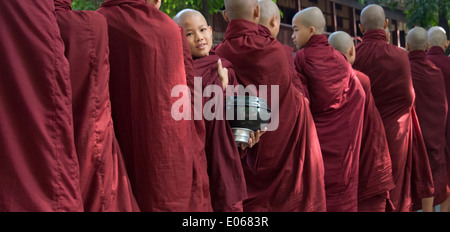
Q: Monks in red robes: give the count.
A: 11